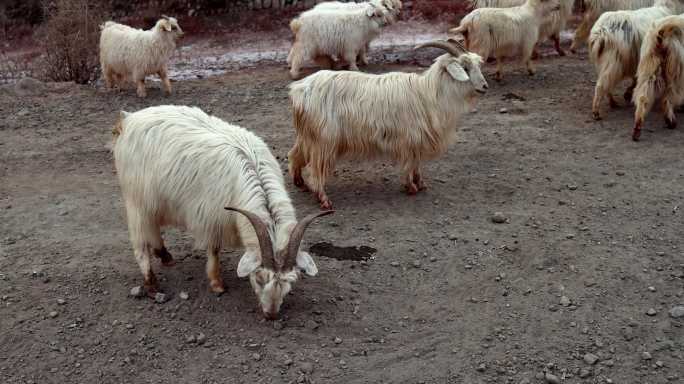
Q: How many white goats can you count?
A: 10